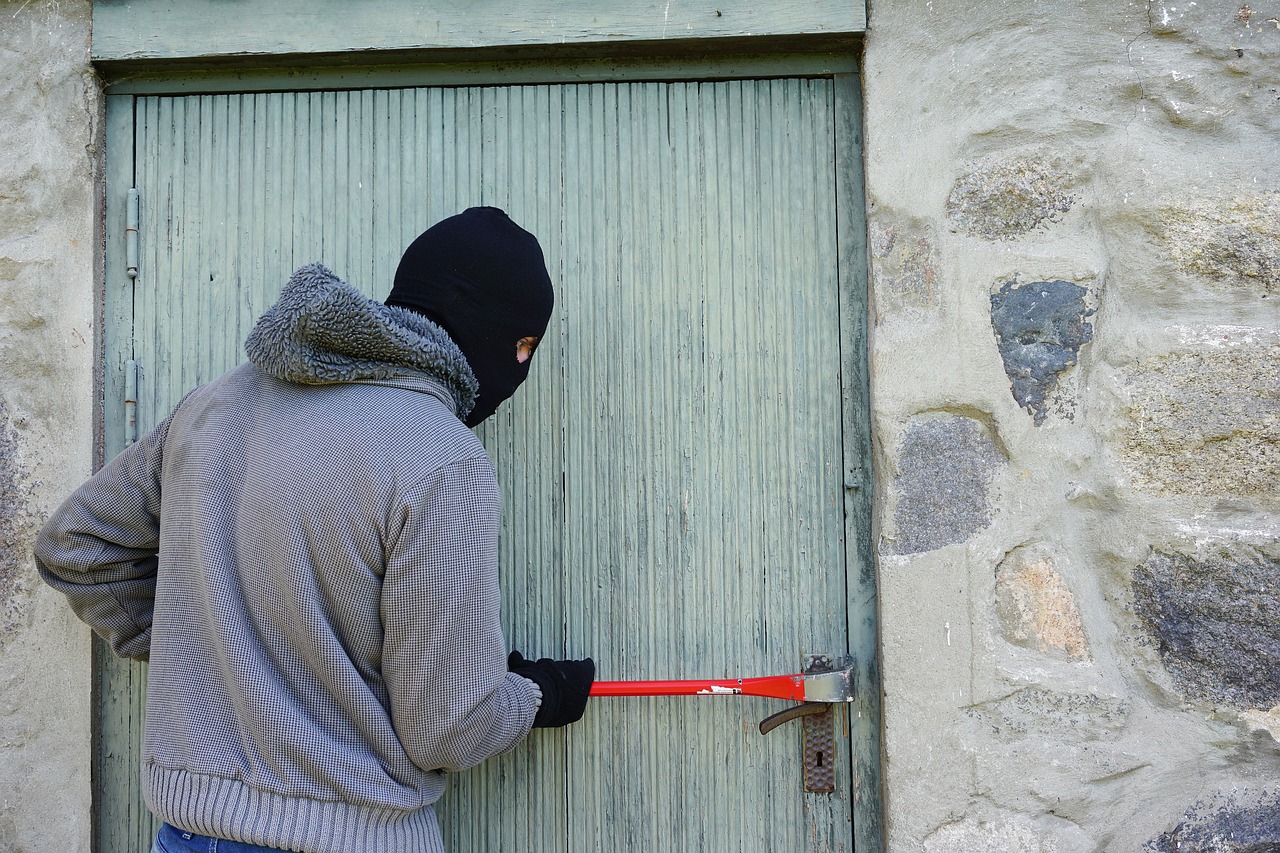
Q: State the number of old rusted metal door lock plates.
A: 1